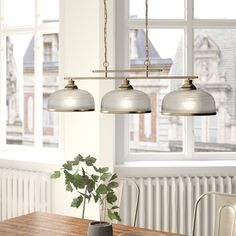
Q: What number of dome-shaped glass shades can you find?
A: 3